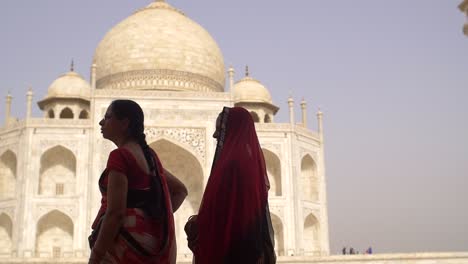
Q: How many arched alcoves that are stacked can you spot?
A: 8